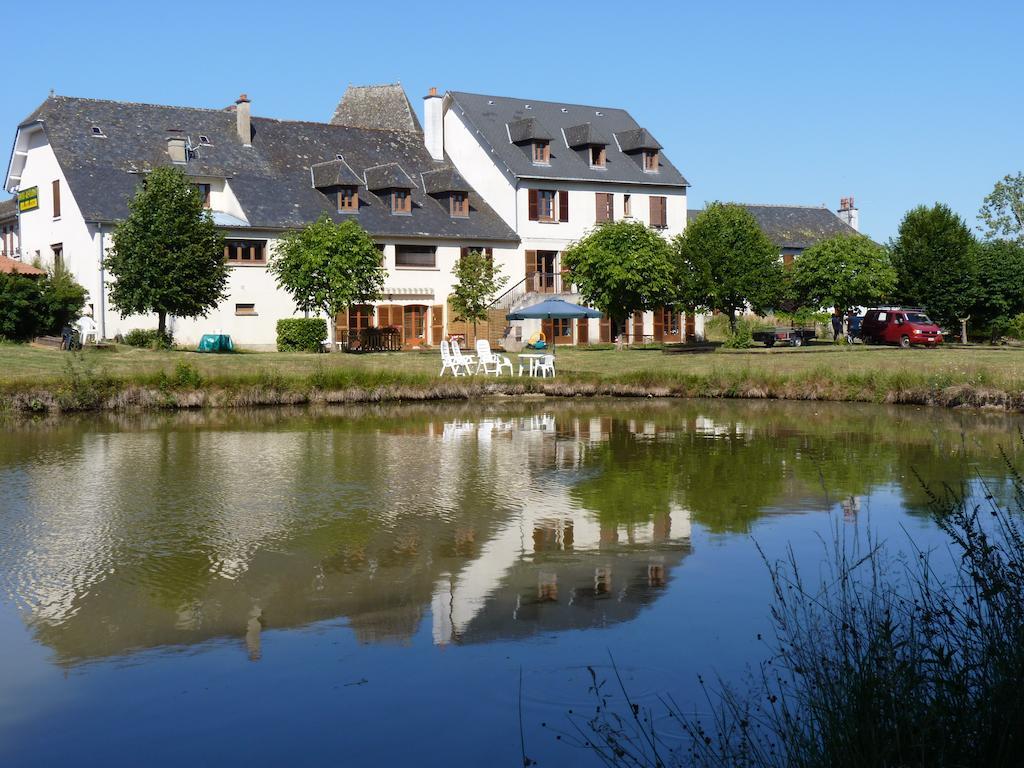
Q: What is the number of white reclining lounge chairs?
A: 3